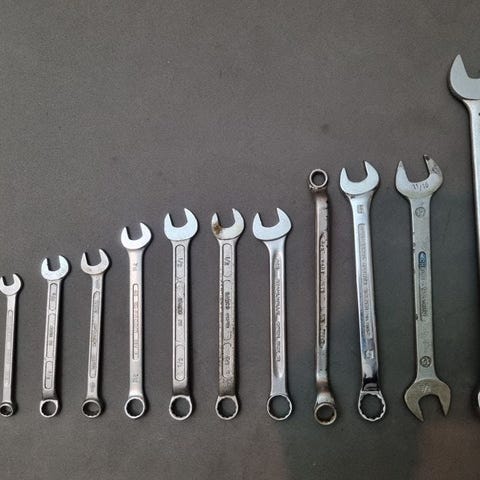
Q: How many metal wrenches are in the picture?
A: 11